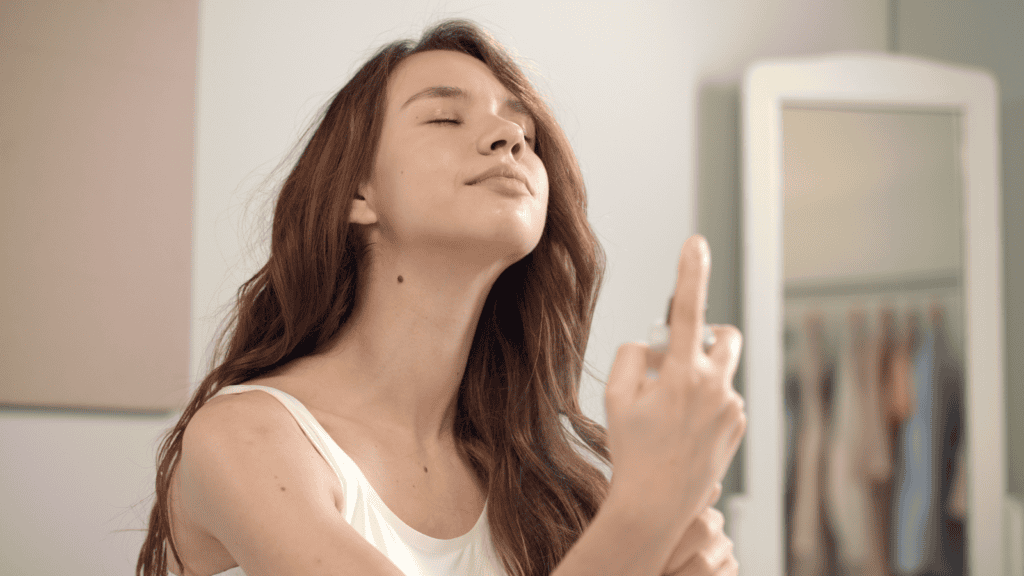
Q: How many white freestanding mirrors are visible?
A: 1